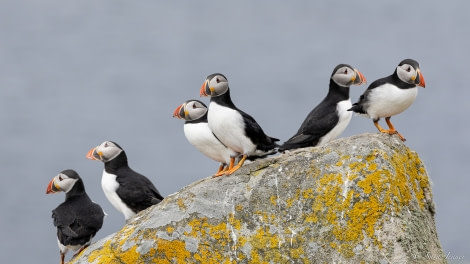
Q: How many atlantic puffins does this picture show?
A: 6